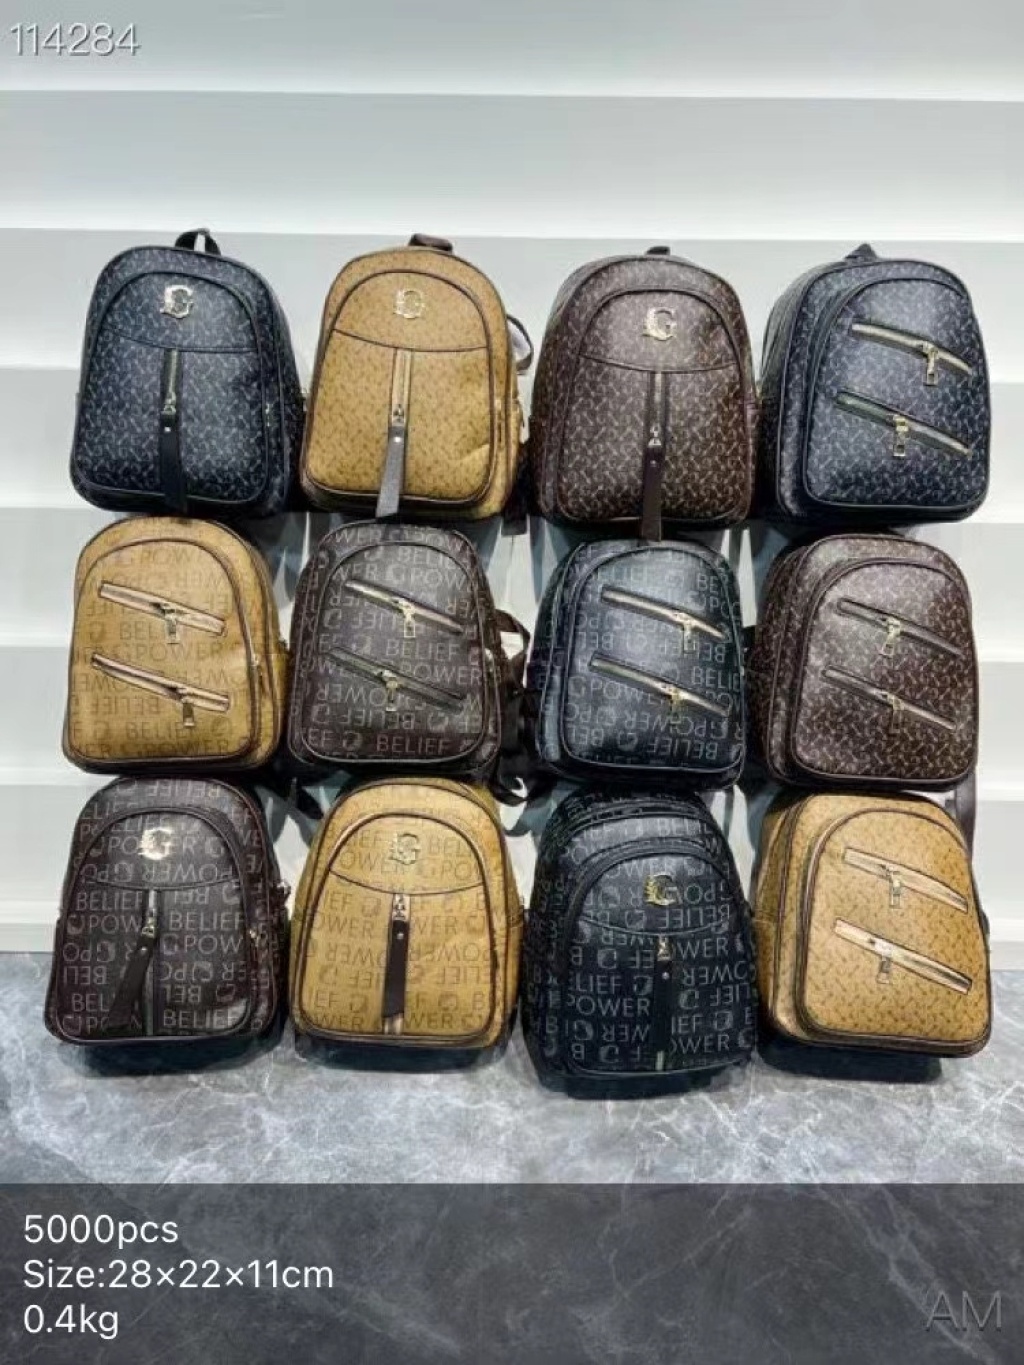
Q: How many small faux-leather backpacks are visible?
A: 12